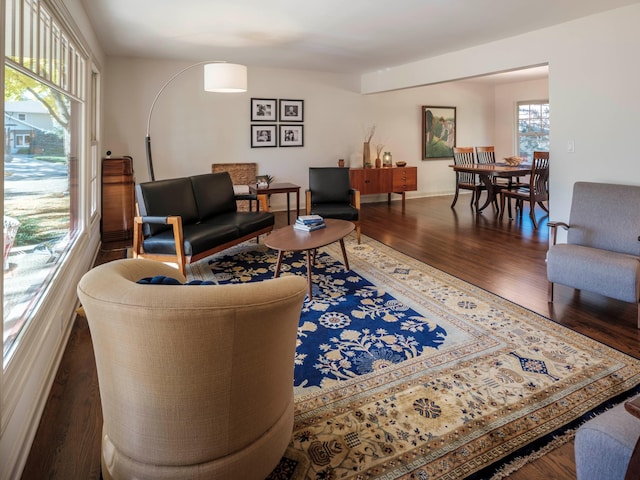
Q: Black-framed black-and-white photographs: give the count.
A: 4